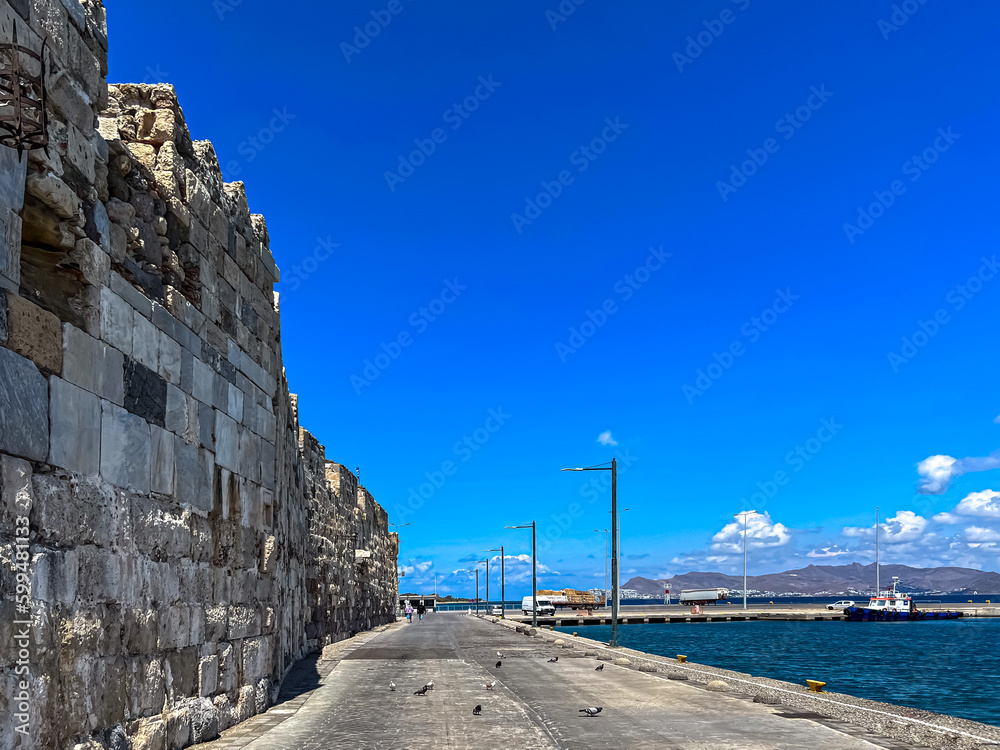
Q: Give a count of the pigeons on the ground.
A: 10